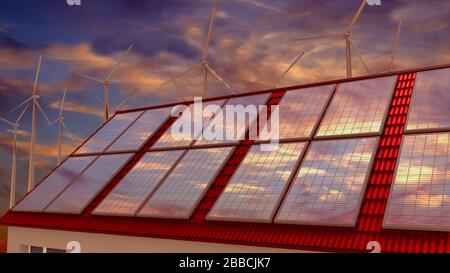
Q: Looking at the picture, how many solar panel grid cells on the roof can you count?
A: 14